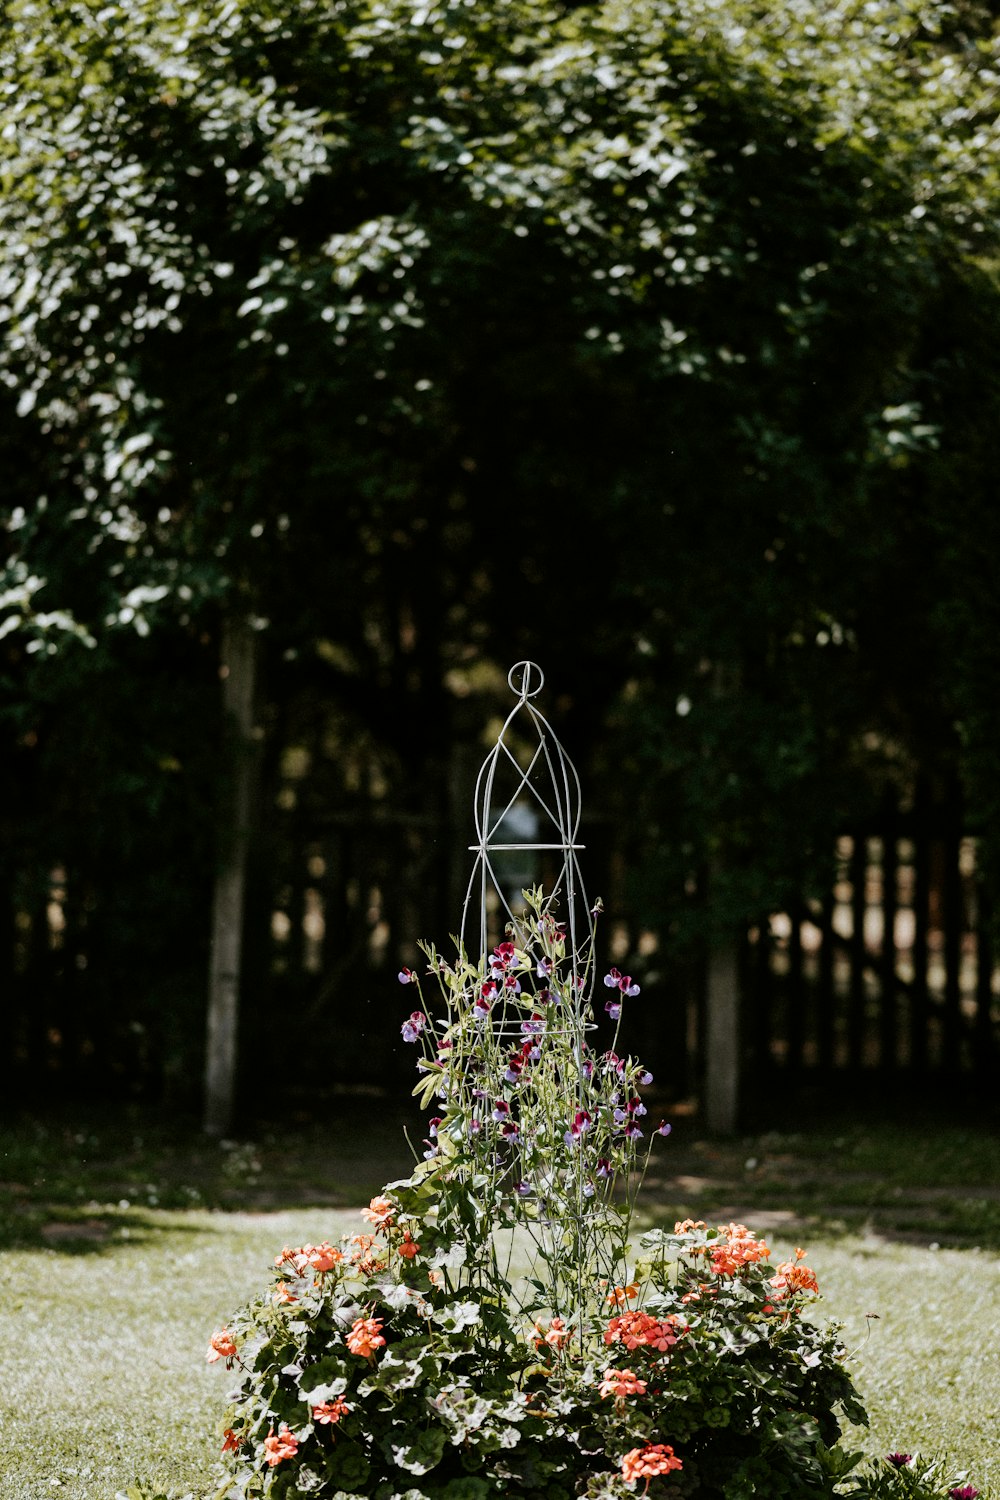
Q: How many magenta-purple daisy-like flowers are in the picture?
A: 2